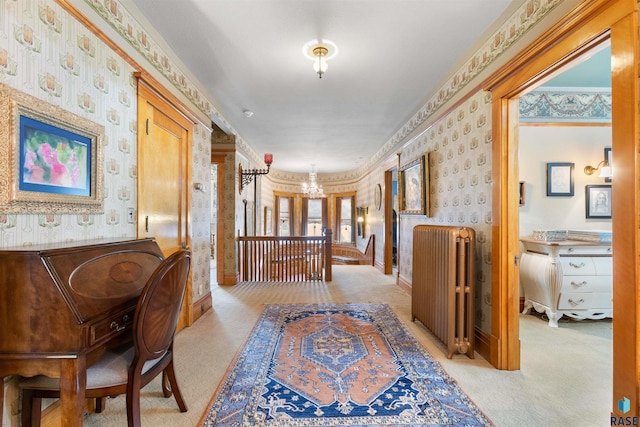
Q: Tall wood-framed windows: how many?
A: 3